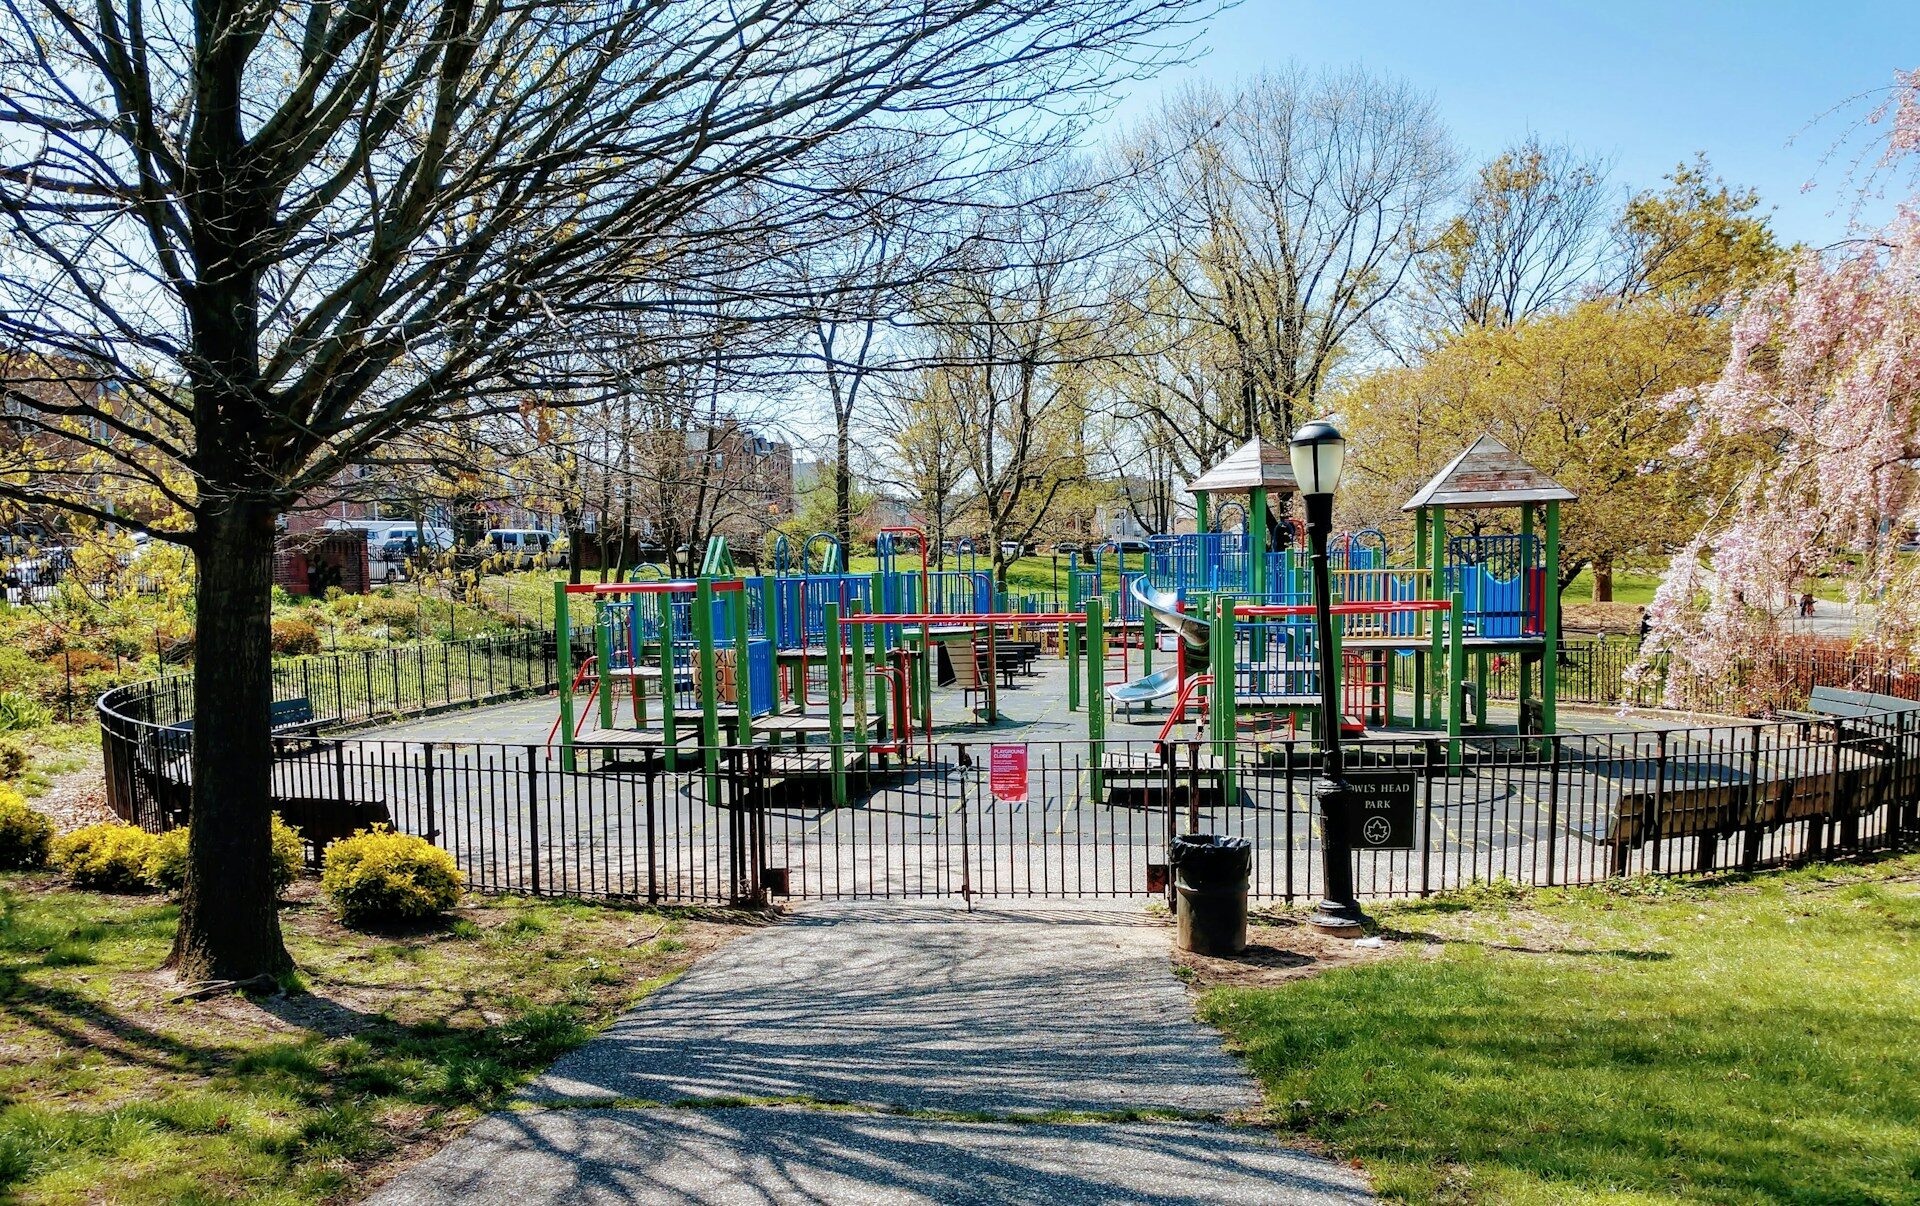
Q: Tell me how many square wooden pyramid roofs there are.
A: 2